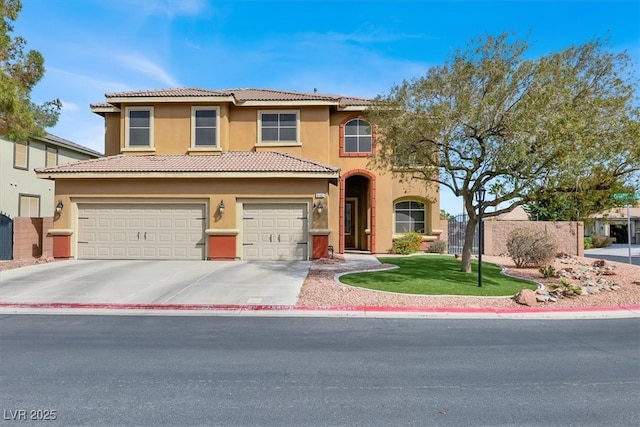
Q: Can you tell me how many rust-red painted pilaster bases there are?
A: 3